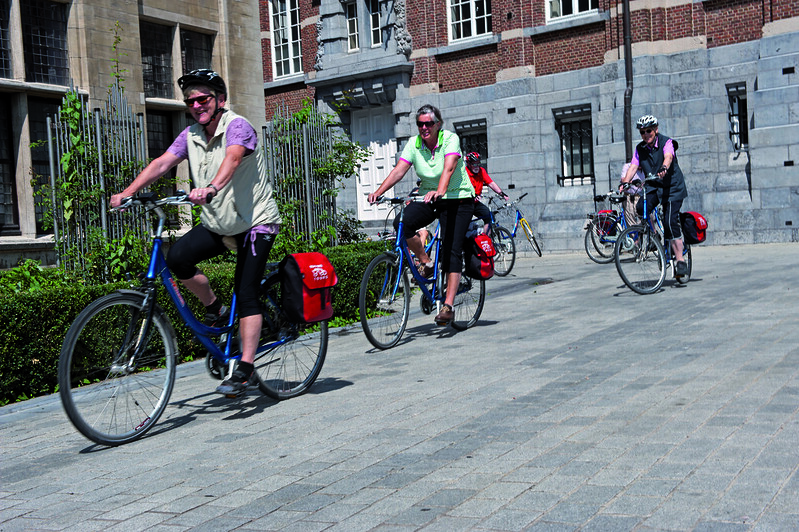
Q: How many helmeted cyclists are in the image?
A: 3